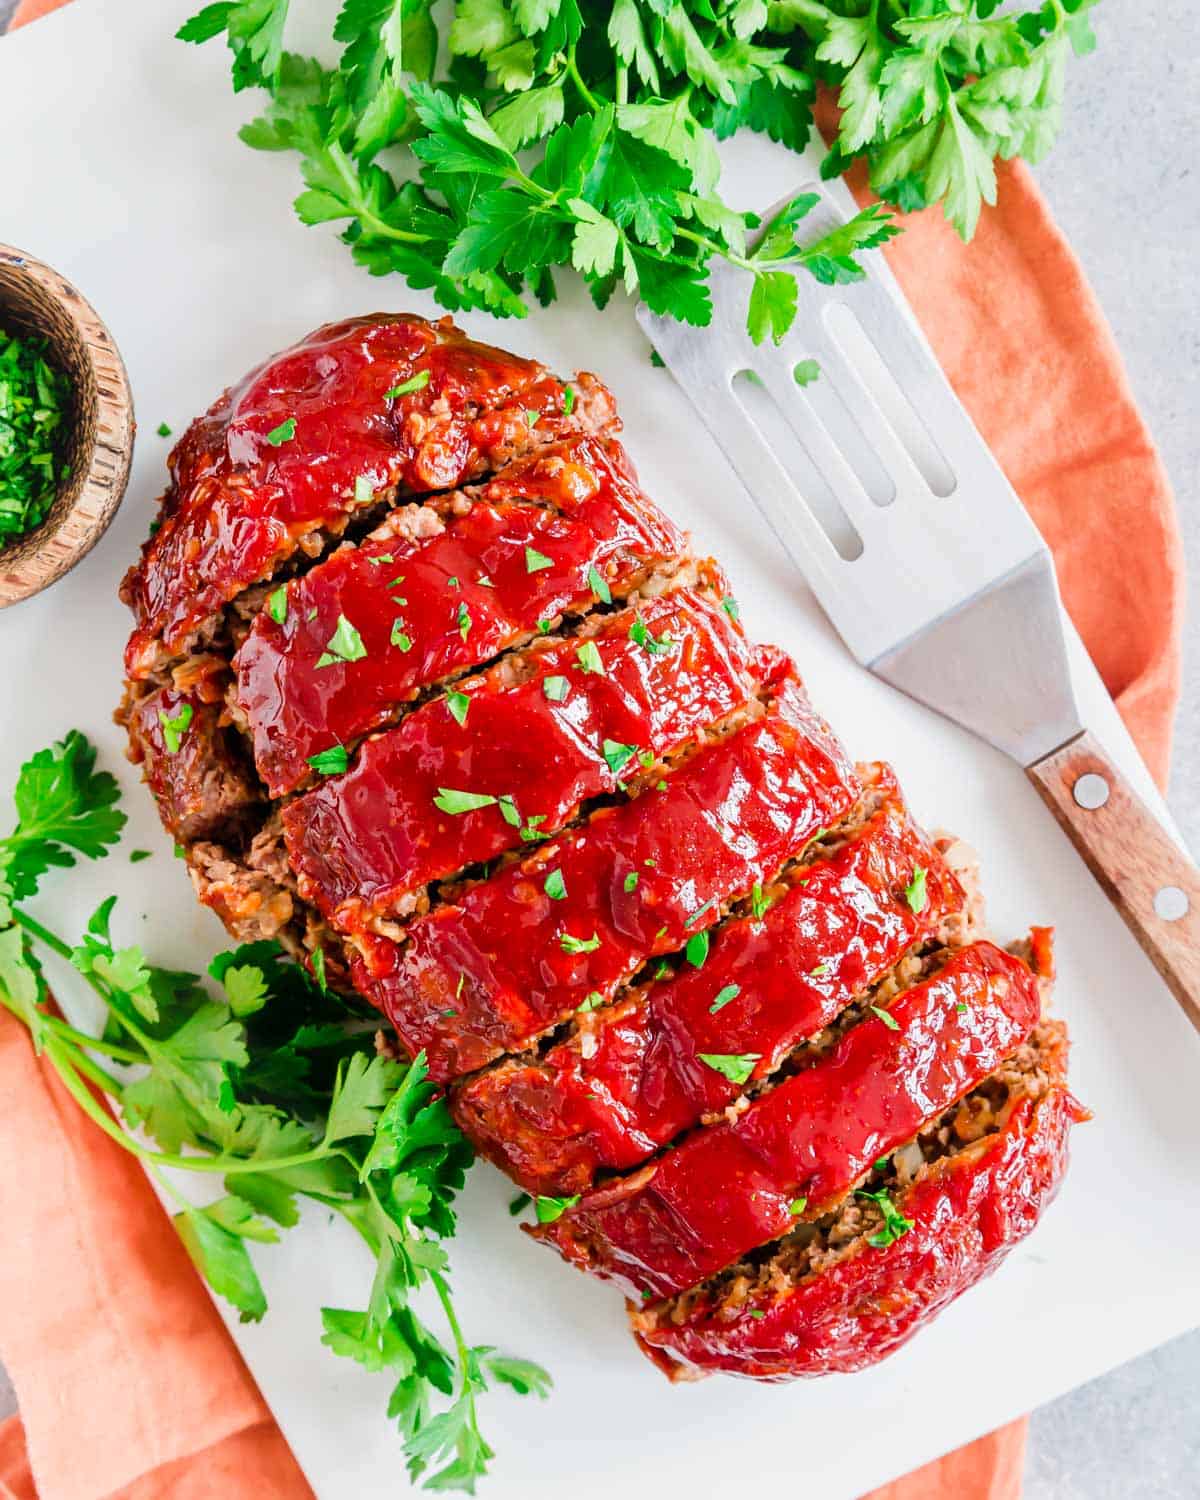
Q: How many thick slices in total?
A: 7